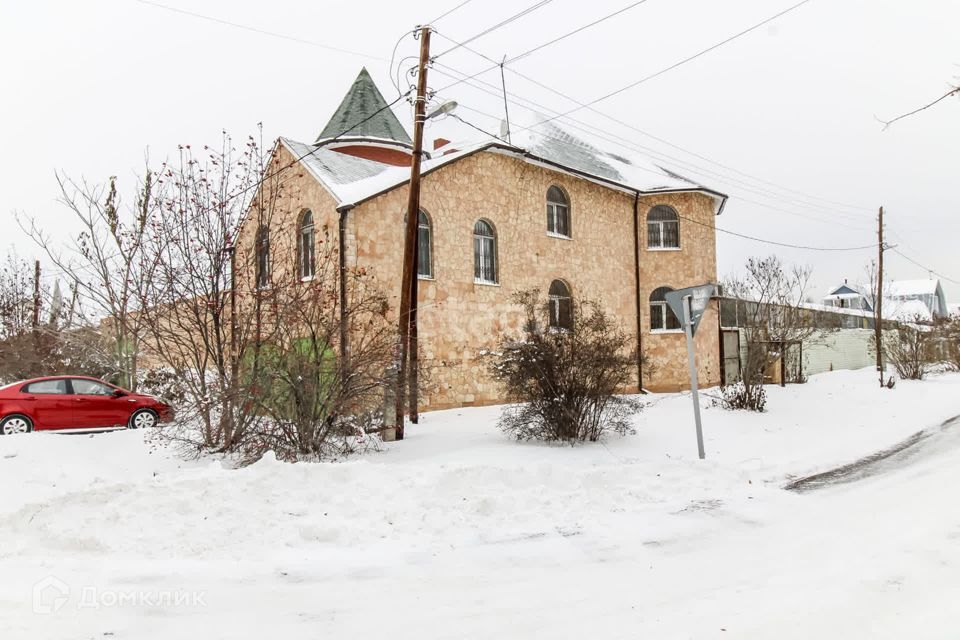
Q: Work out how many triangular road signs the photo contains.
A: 1